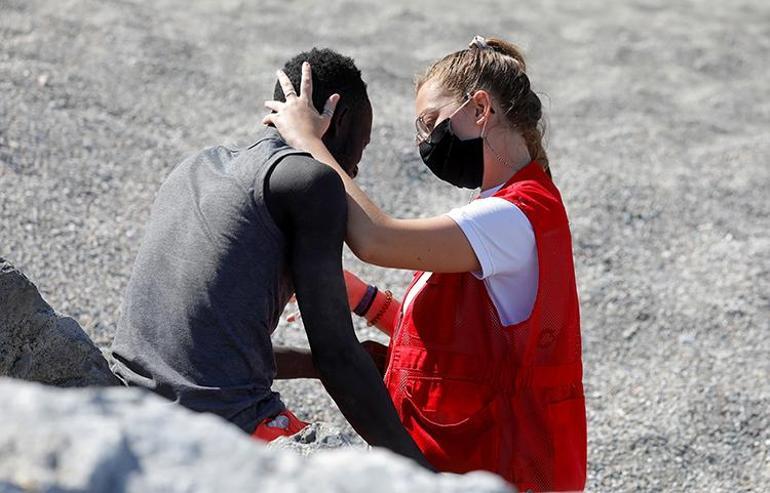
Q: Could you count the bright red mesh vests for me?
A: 1